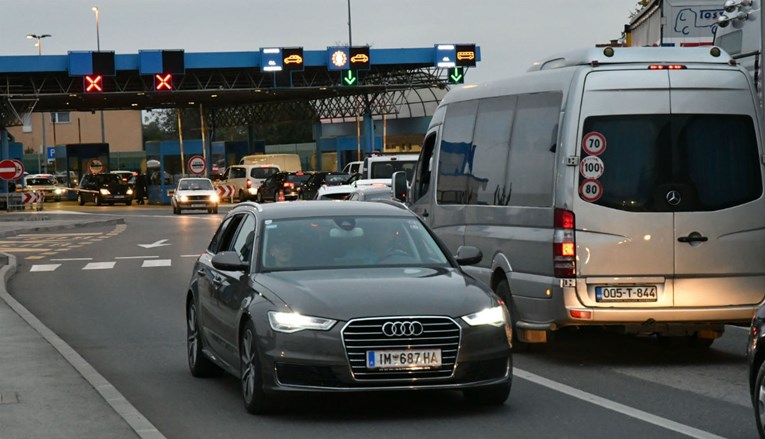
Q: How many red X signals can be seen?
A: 2